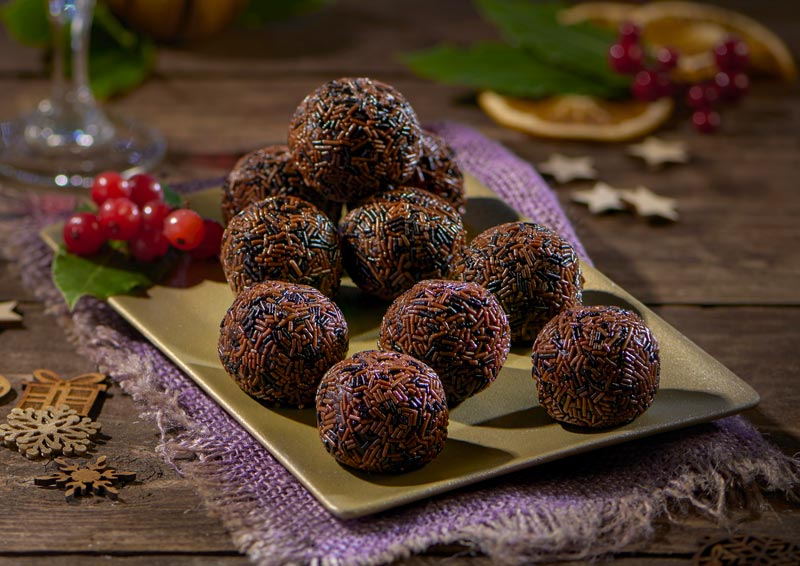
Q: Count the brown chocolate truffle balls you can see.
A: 10